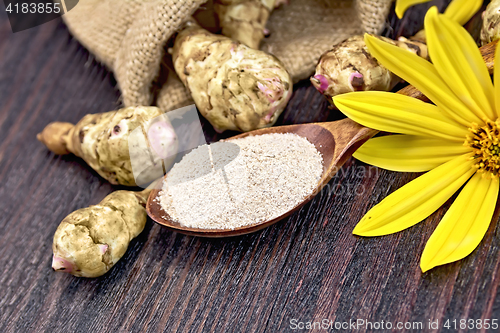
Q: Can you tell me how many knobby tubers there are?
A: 6